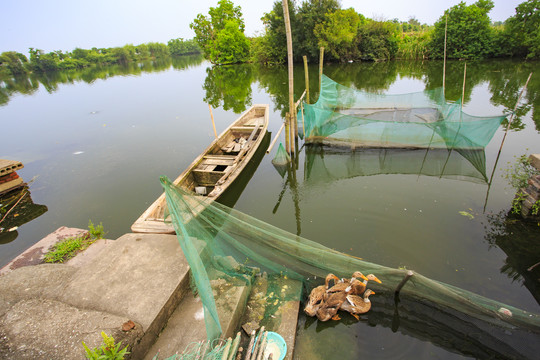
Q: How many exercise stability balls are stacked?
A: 0